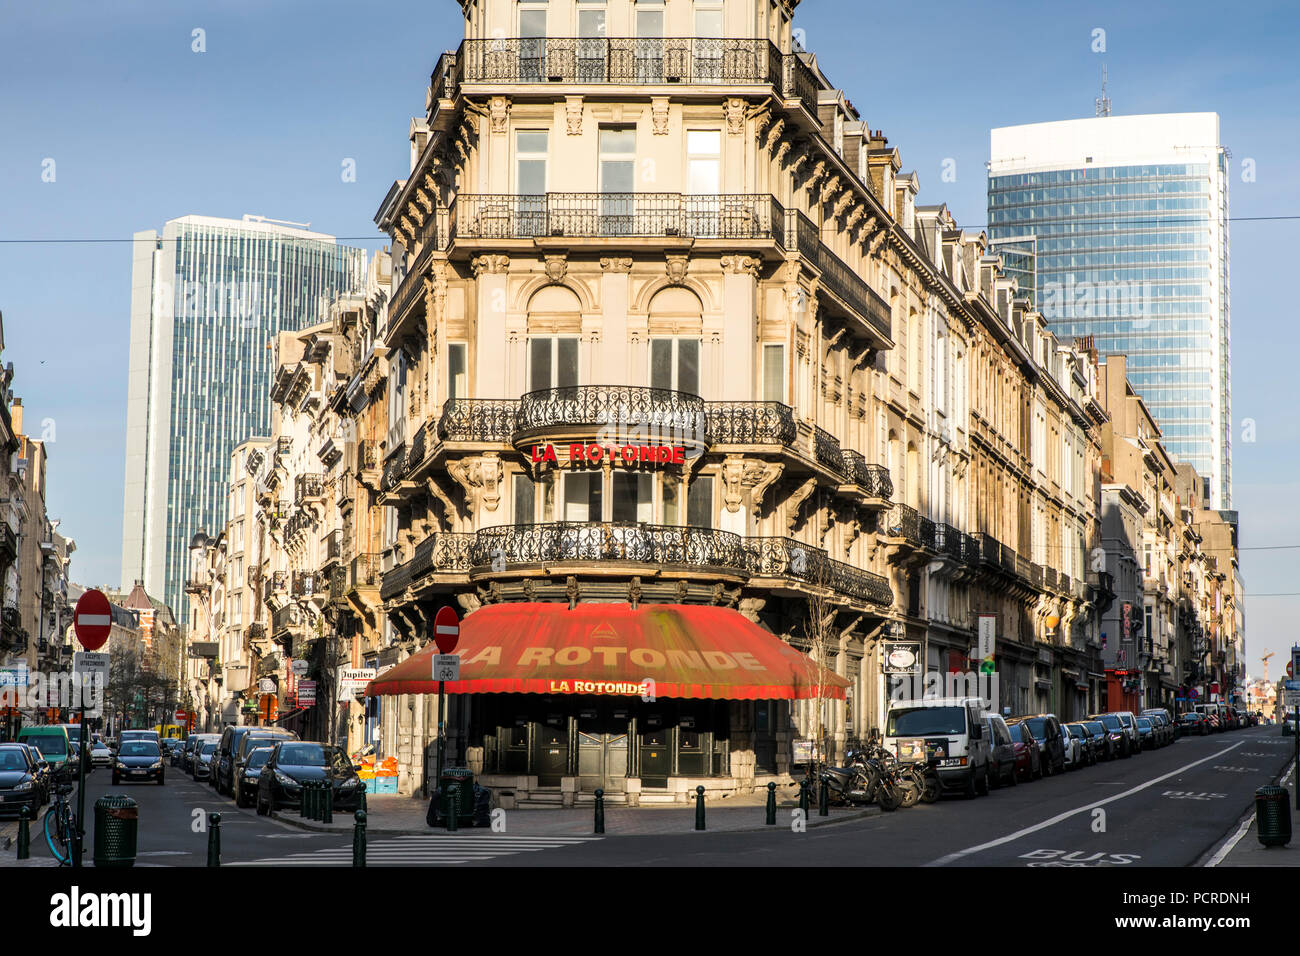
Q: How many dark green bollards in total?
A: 14